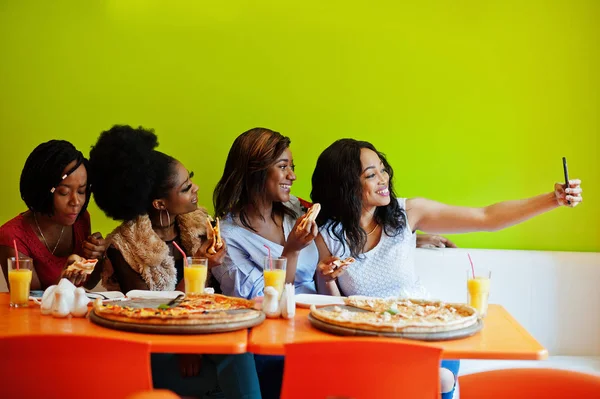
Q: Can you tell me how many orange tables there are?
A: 2